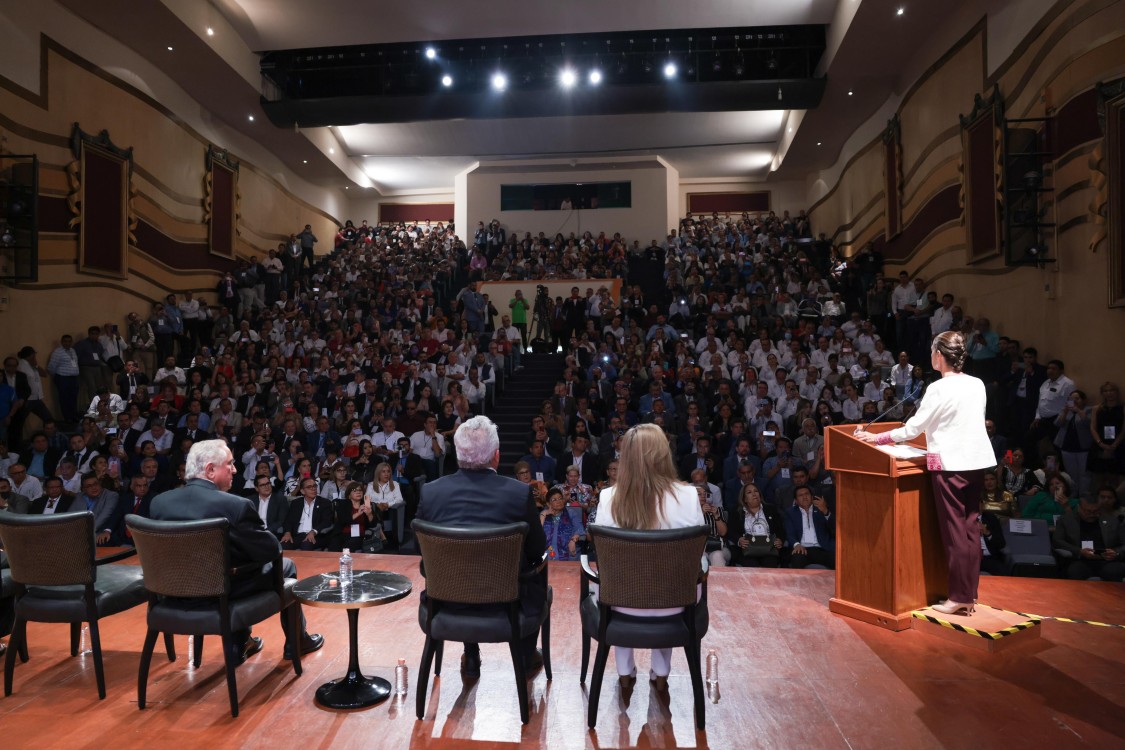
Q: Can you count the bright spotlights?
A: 6